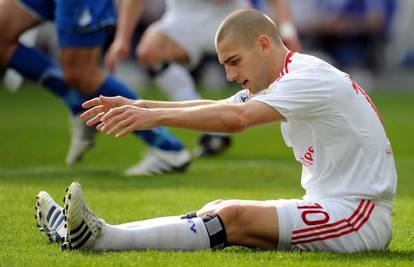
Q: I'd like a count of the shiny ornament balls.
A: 0